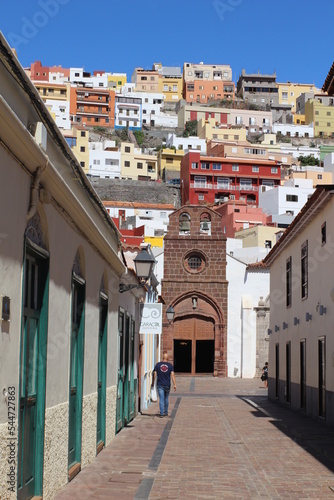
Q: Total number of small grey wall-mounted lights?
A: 6